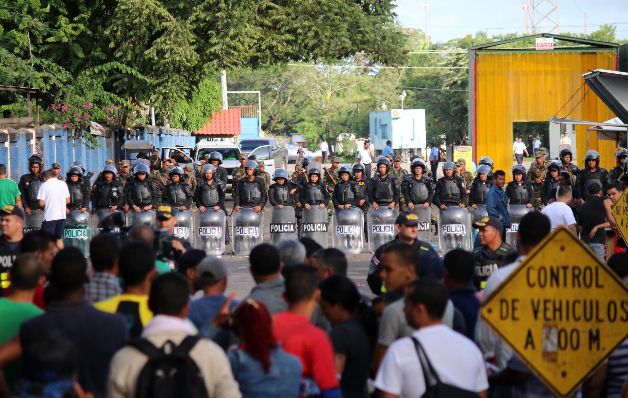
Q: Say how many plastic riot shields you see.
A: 15